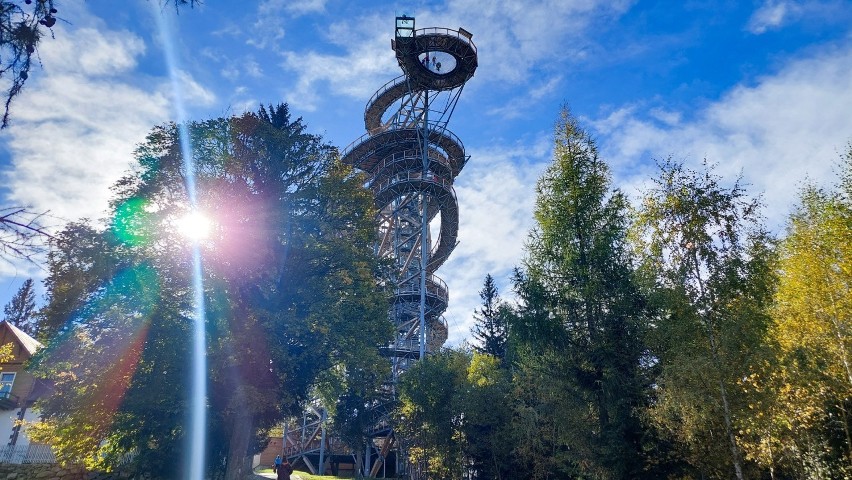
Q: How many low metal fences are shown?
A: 1